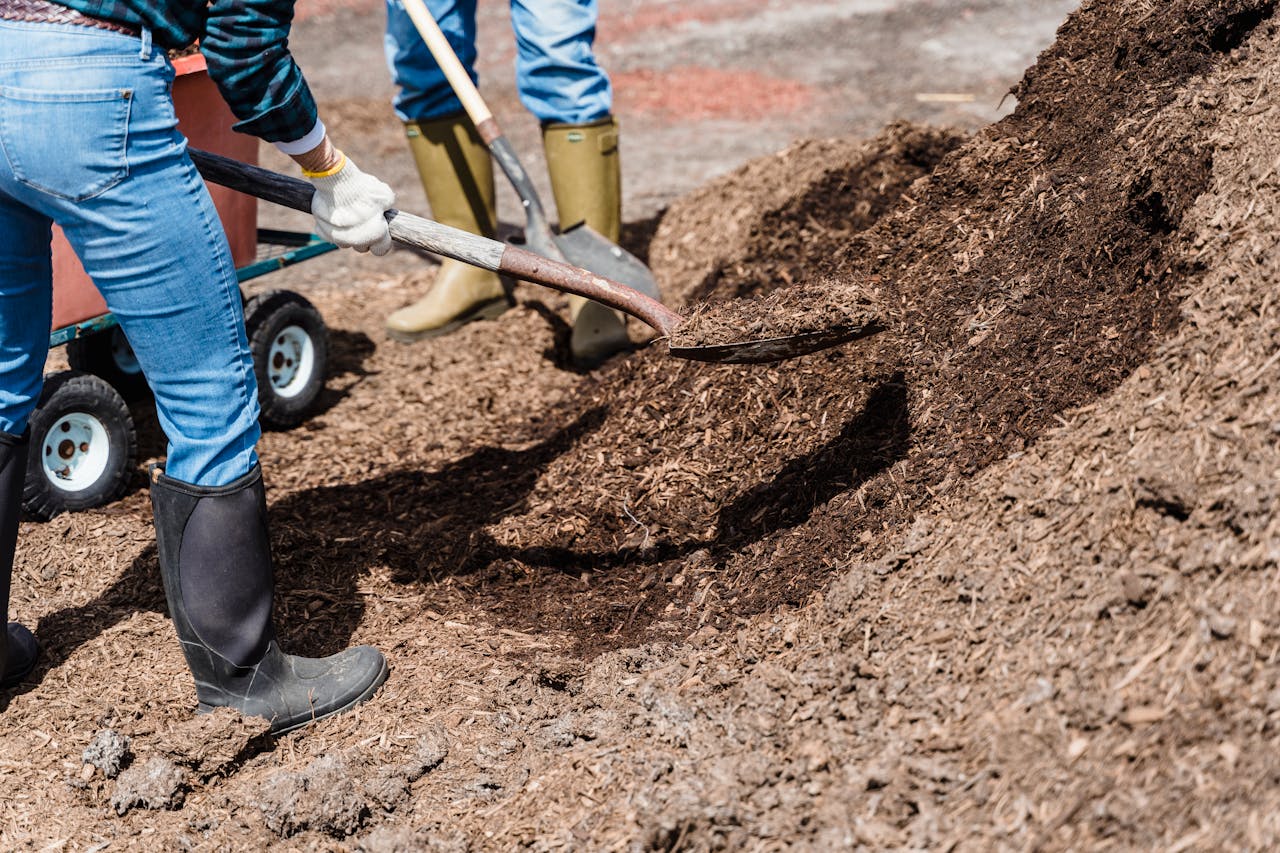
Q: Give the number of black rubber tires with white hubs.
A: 3